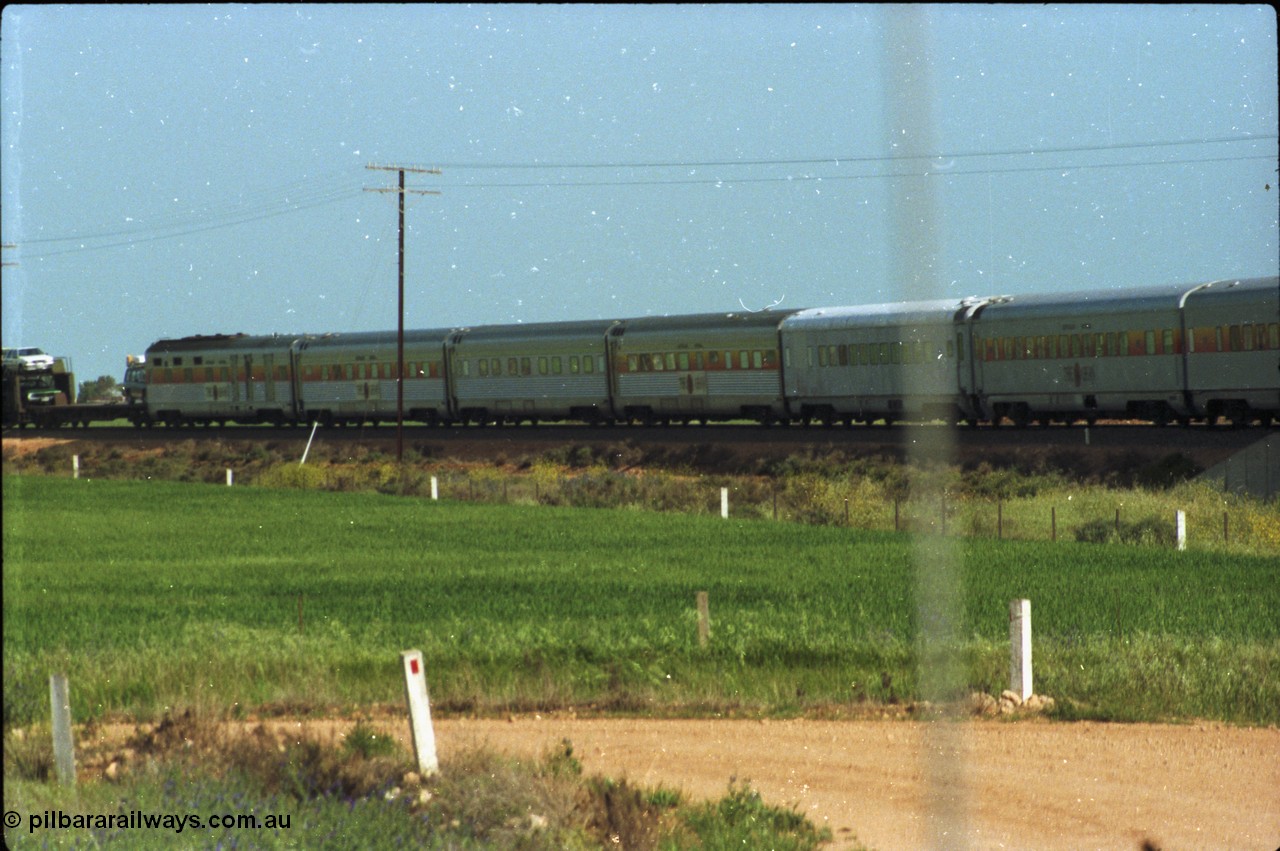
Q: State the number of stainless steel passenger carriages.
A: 7